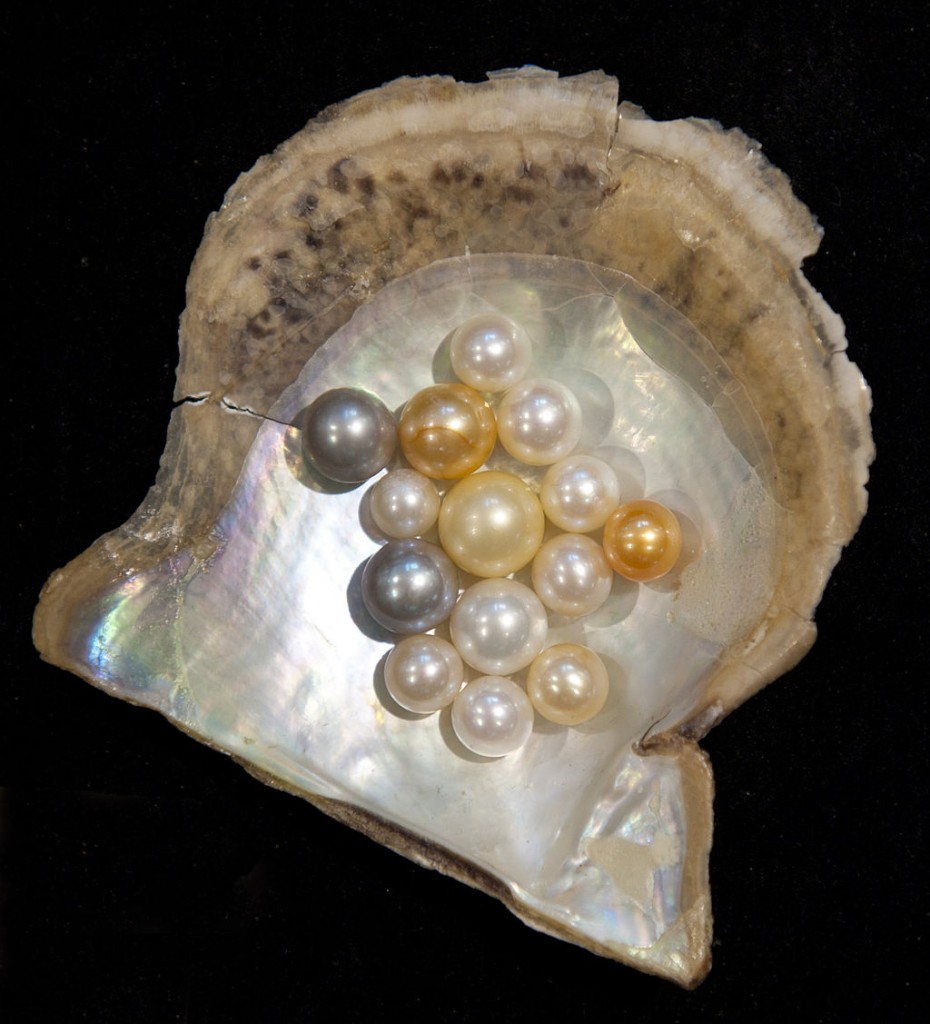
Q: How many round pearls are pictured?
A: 14